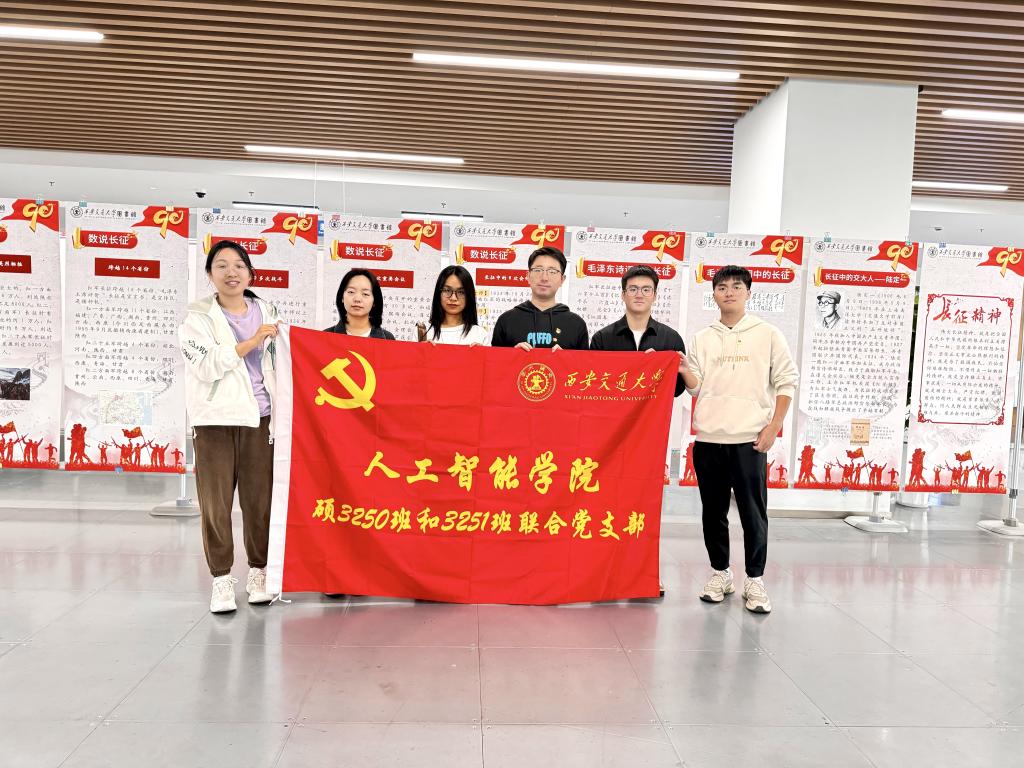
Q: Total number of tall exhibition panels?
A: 9